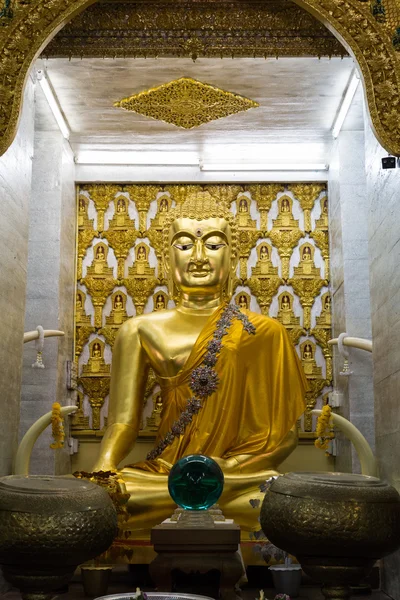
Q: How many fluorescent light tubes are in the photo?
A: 4